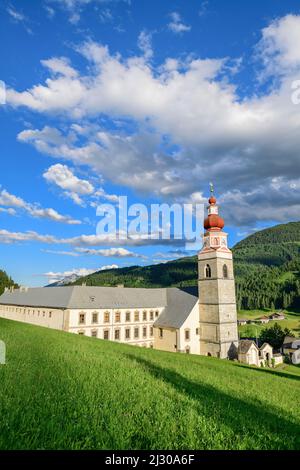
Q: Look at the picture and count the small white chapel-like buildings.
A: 2